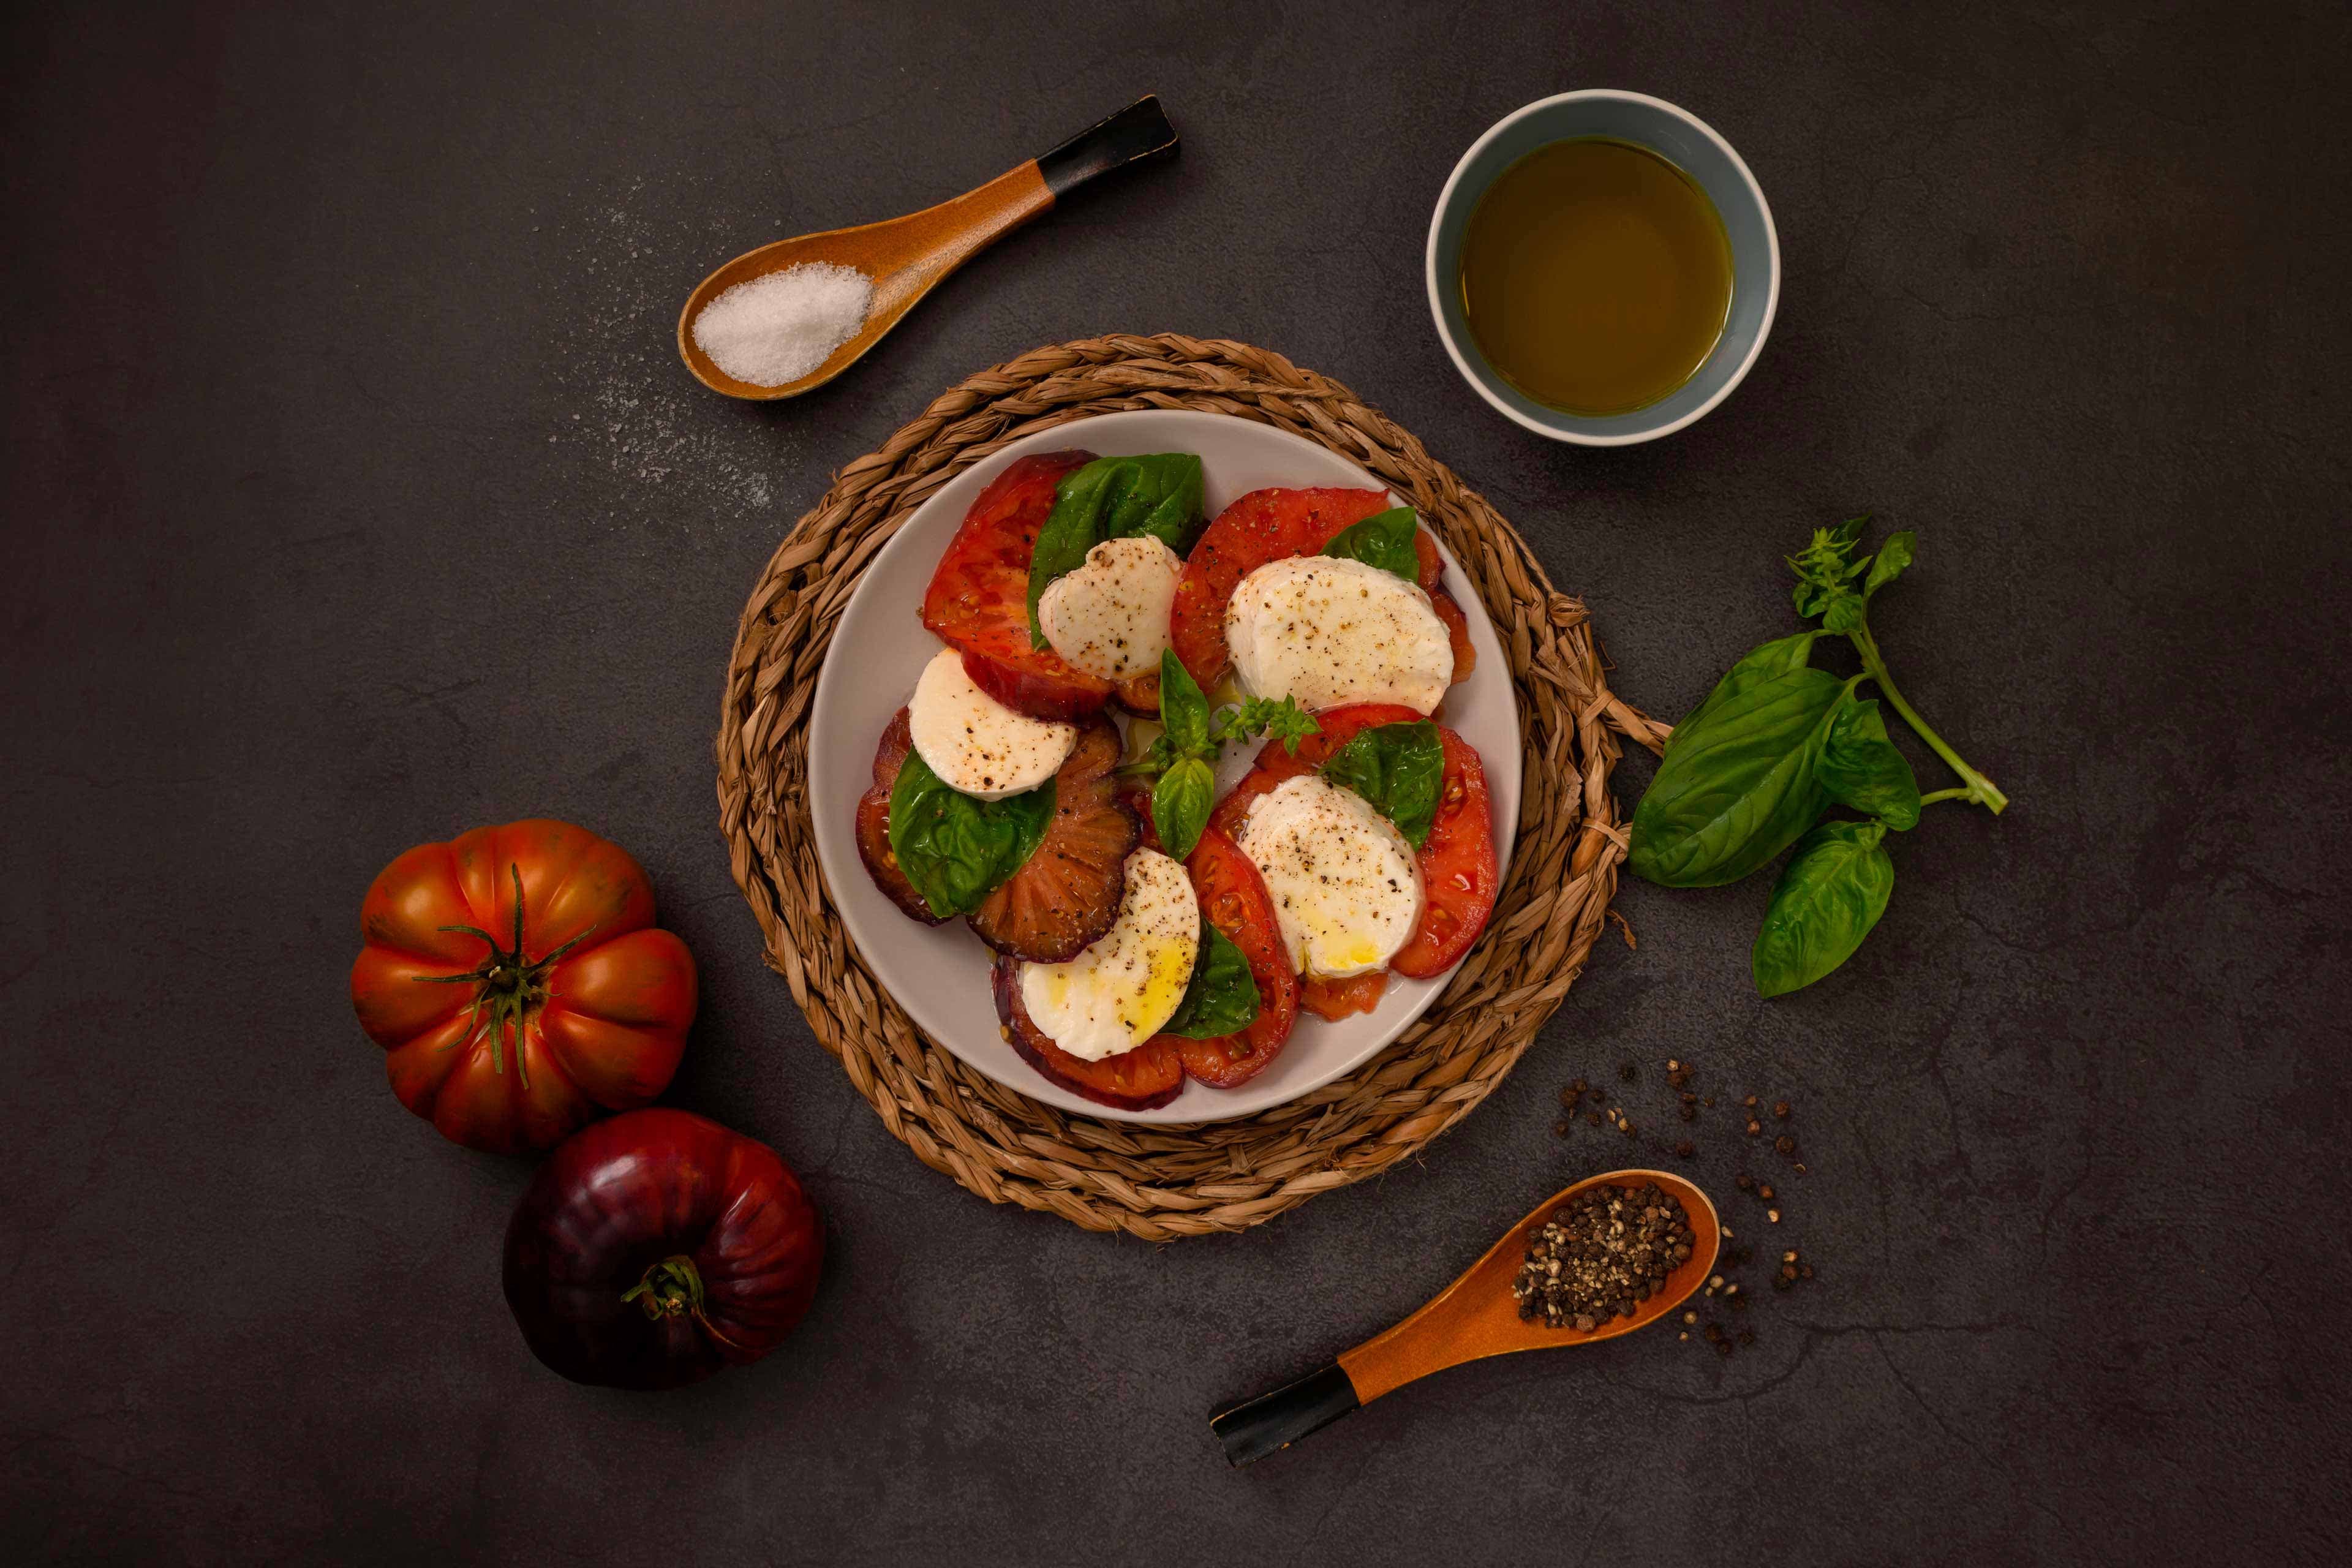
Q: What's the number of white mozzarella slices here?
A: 5